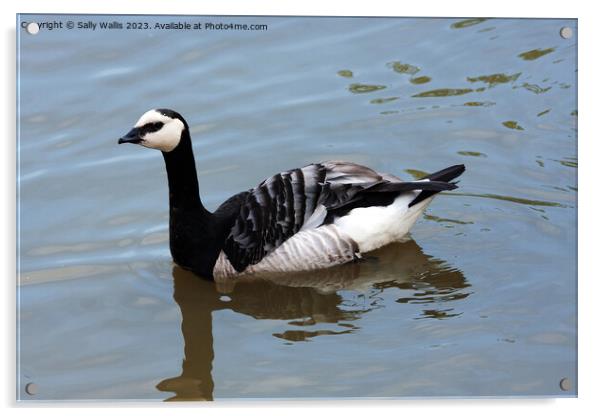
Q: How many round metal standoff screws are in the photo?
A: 4